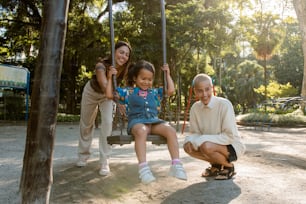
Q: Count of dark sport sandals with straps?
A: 2